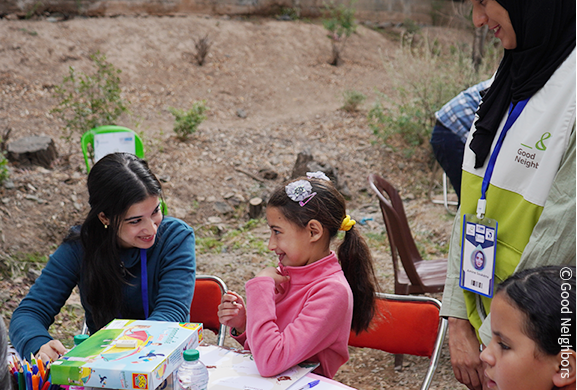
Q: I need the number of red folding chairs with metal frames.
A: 2